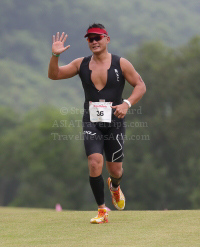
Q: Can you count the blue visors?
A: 0